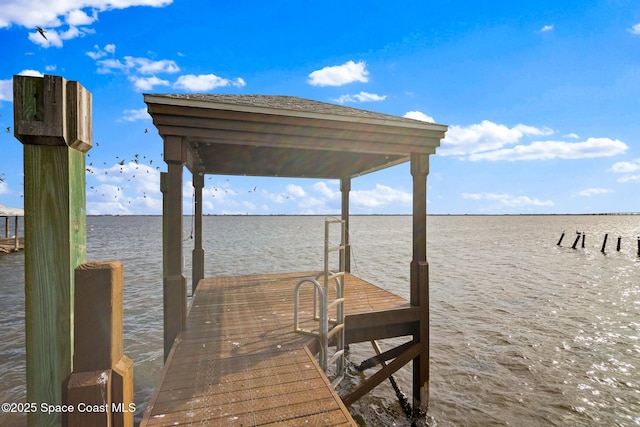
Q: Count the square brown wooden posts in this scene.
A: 5